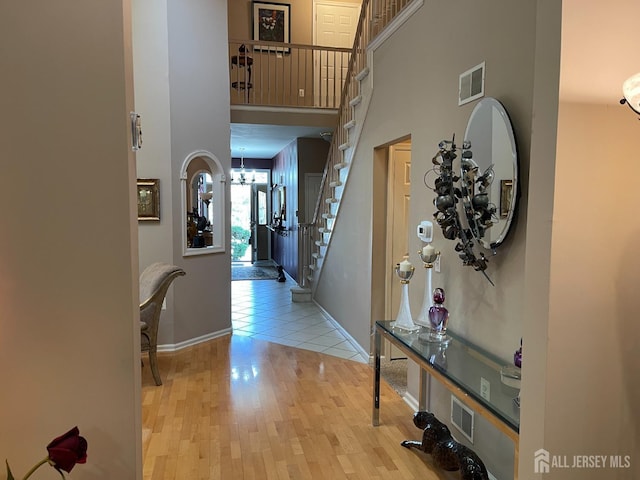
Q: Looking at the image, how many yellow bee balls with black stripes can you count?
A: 0